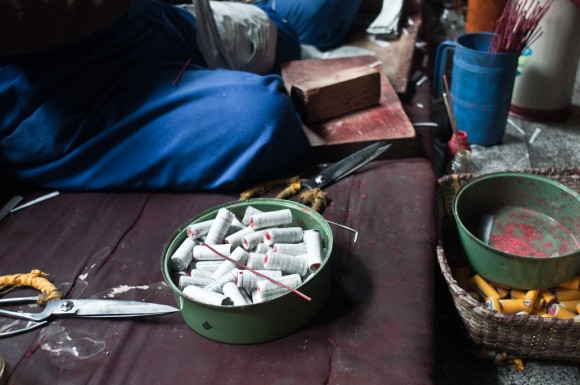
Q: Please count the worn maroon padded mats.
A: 1